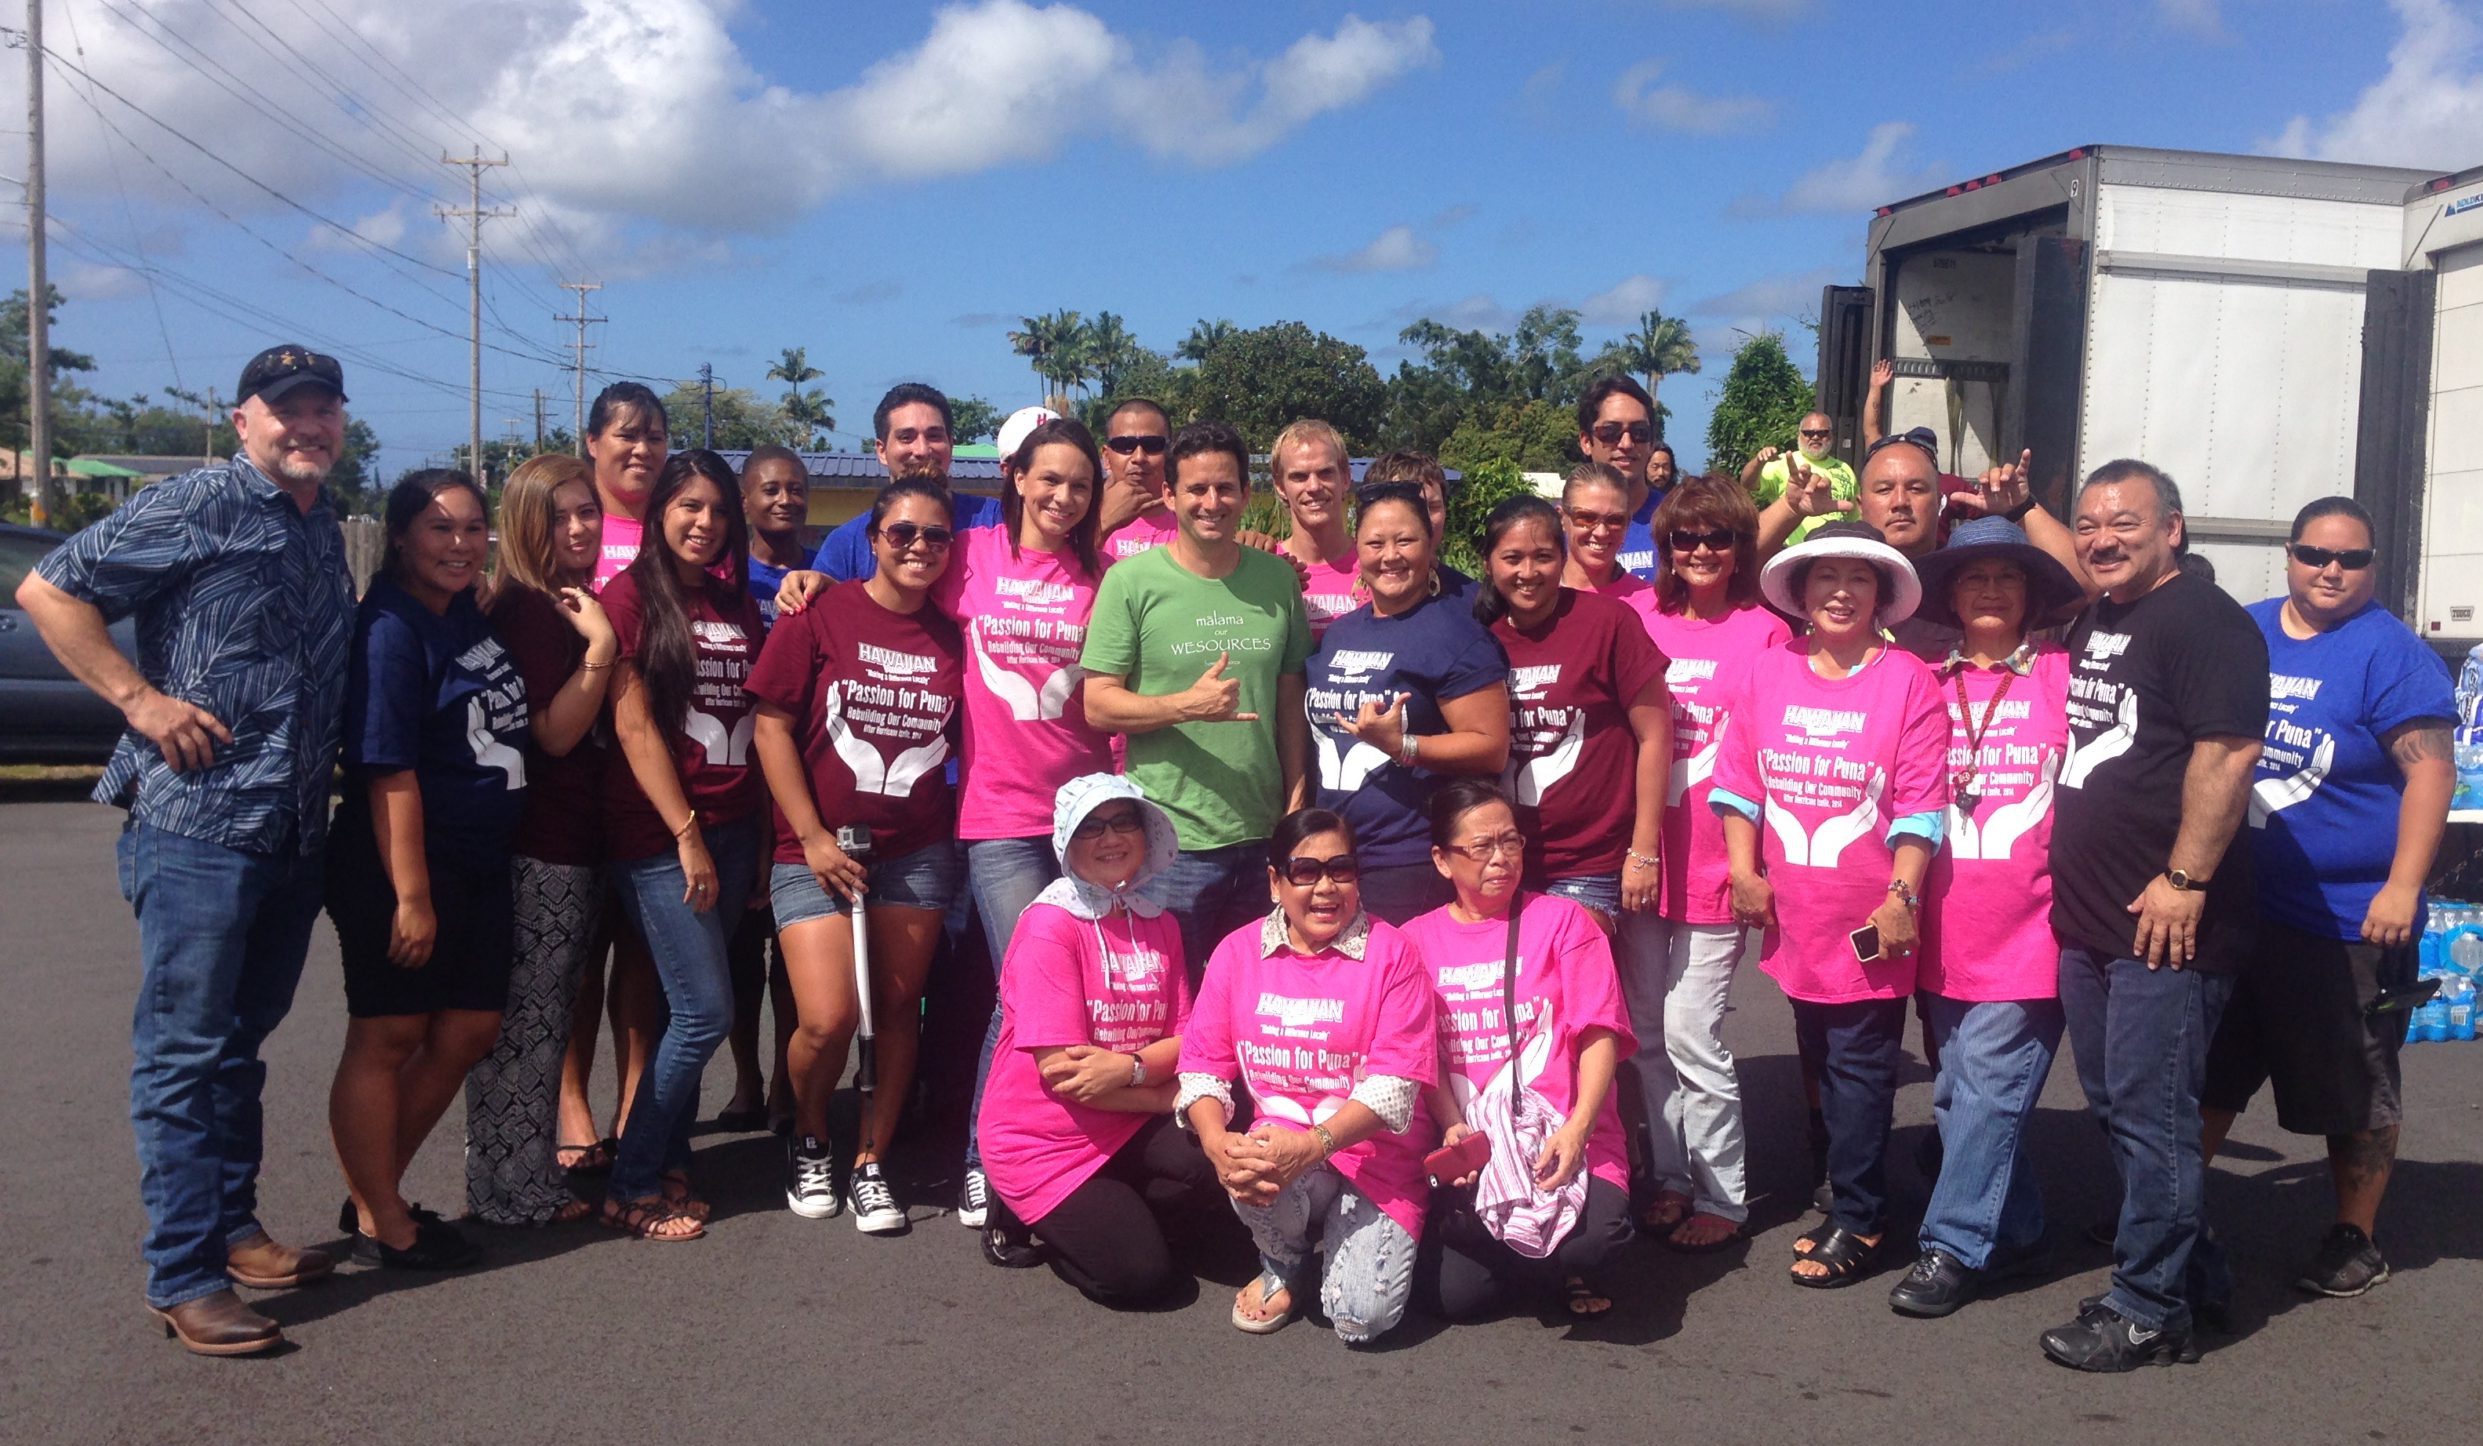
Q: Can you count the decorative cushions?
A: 0